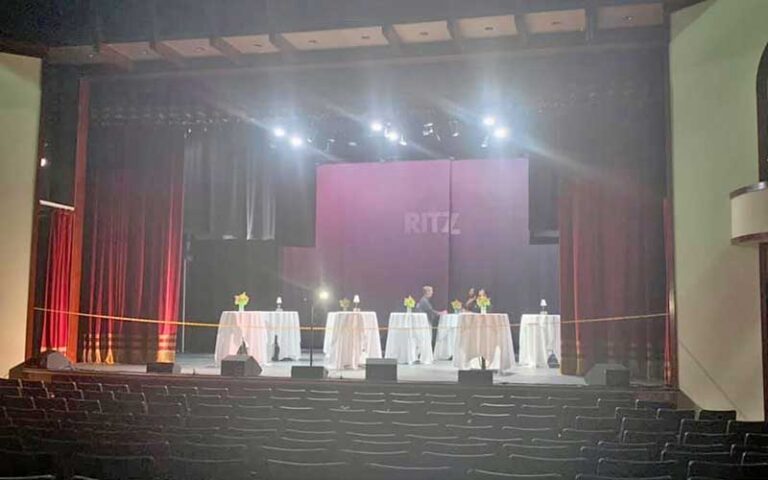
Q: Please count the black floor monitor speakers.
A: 7